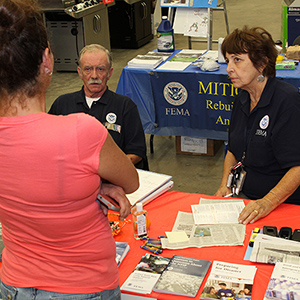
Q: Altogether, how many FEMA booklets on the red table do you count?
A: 4